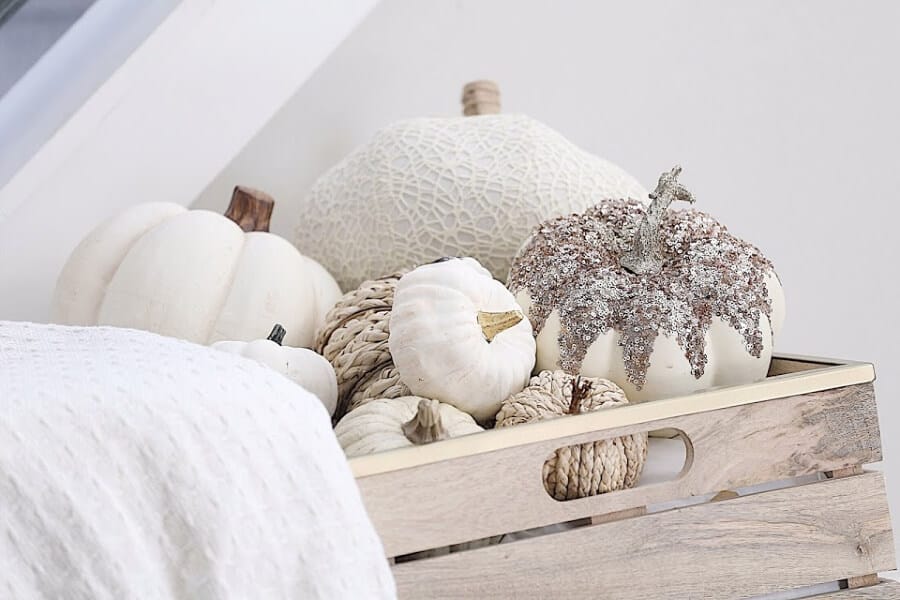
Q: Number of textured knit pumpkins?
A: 2